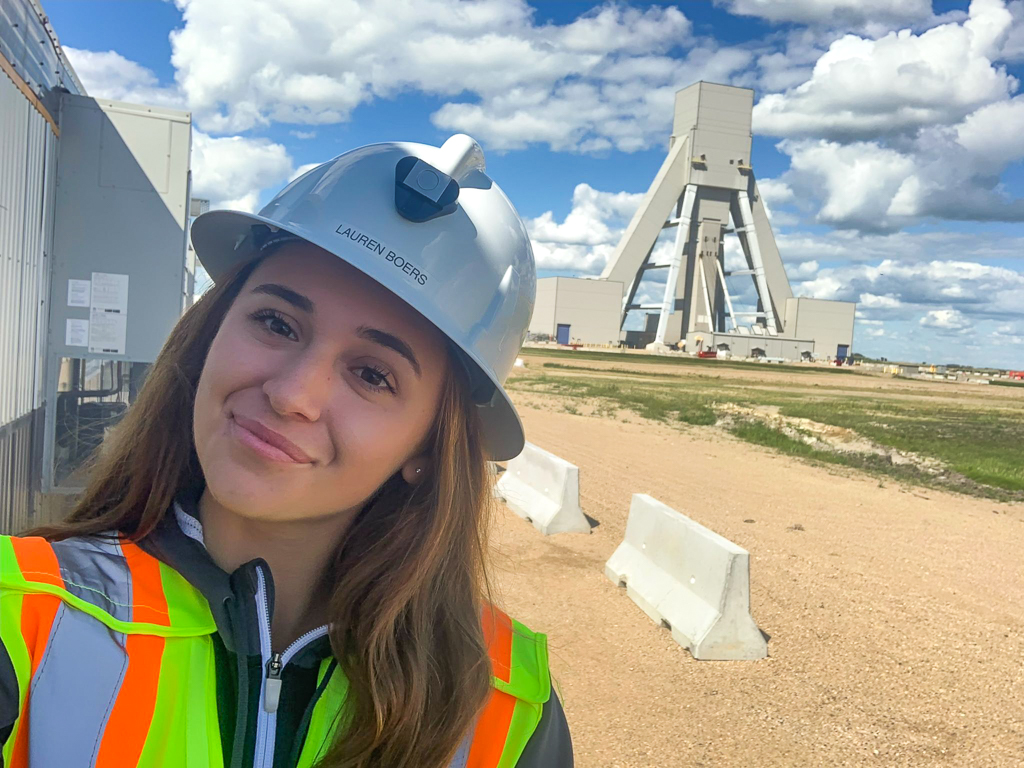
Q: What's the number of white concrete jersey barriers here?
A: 2